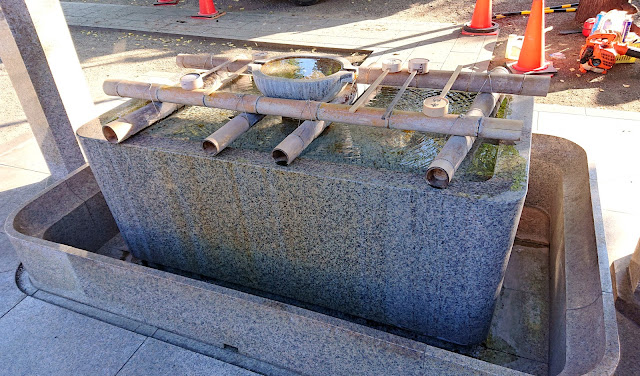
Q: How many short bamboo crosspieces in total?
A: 4